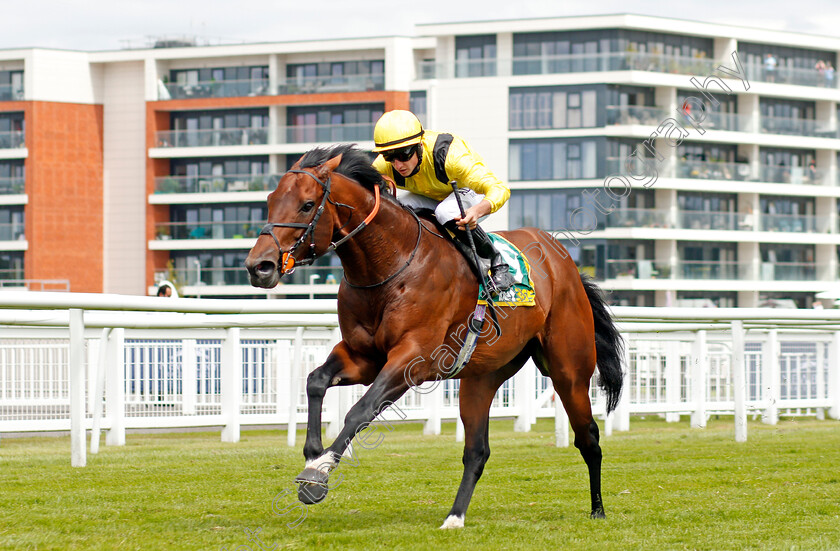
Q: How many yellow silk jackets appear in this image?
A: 1